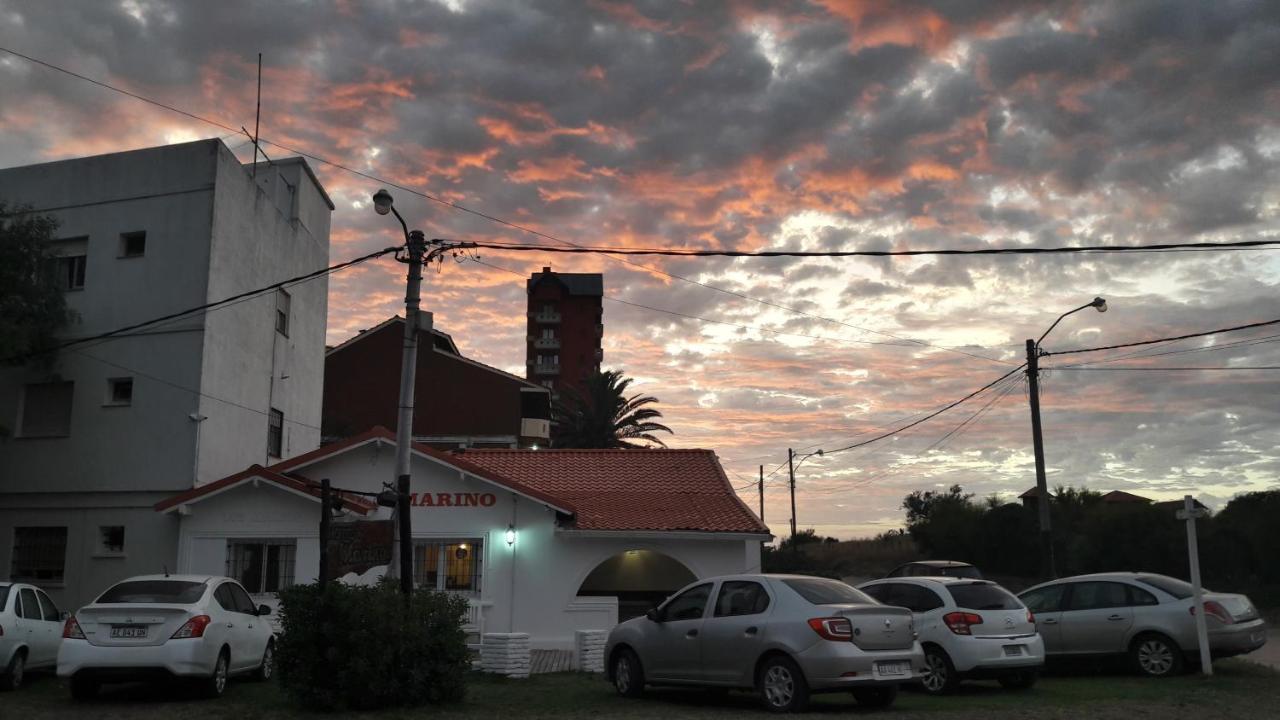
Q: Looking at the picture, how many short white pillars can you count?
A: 2